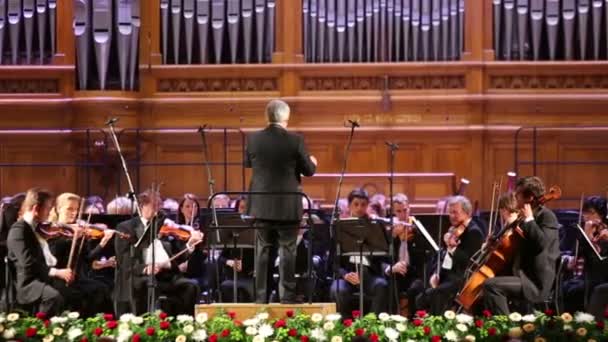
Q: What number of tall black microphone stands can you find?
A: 4